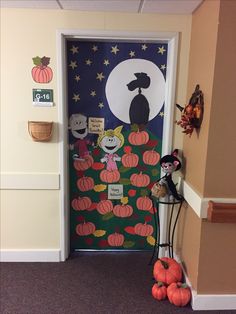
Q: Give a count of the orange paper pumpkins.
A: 15